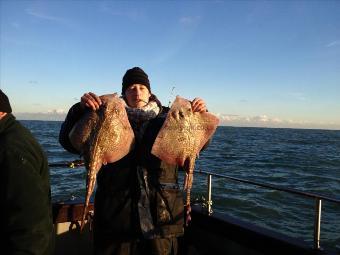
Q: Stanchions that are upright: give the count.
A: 2